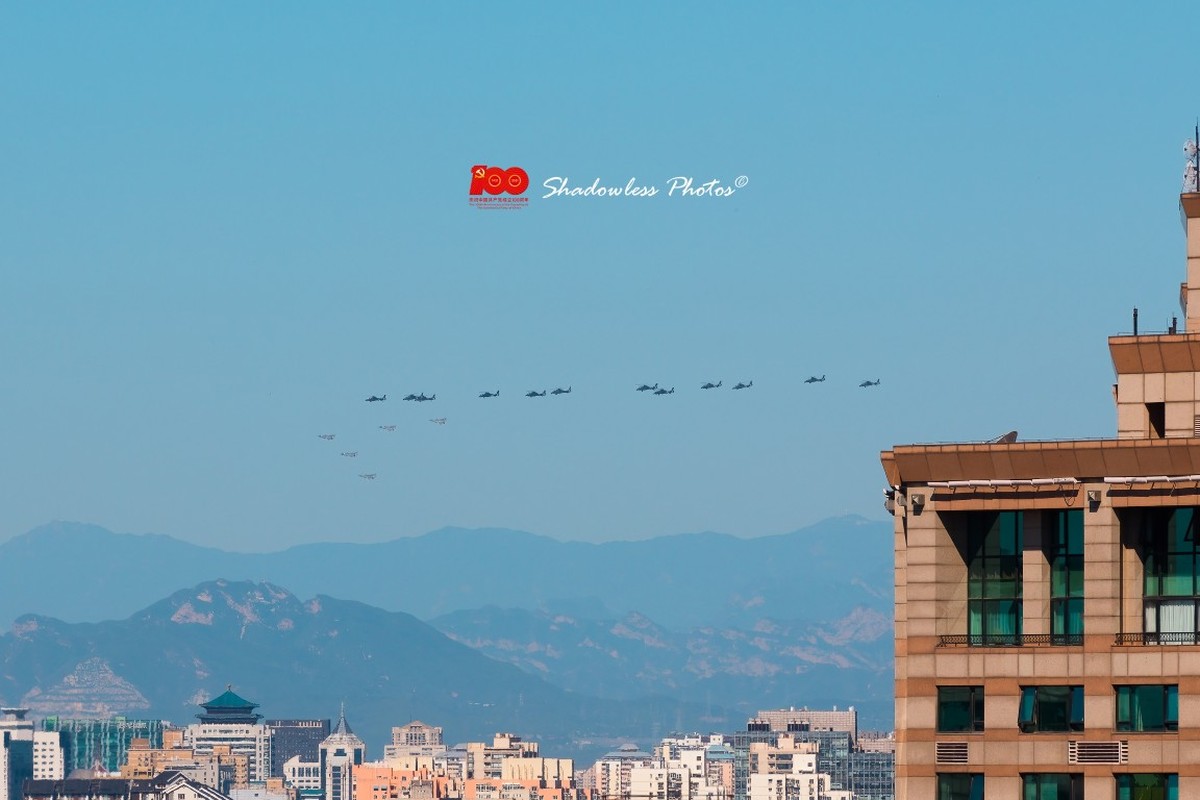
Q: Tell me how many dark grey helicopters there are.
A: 12